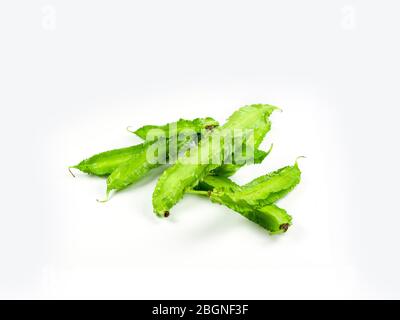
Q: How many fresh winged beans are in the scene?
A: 7